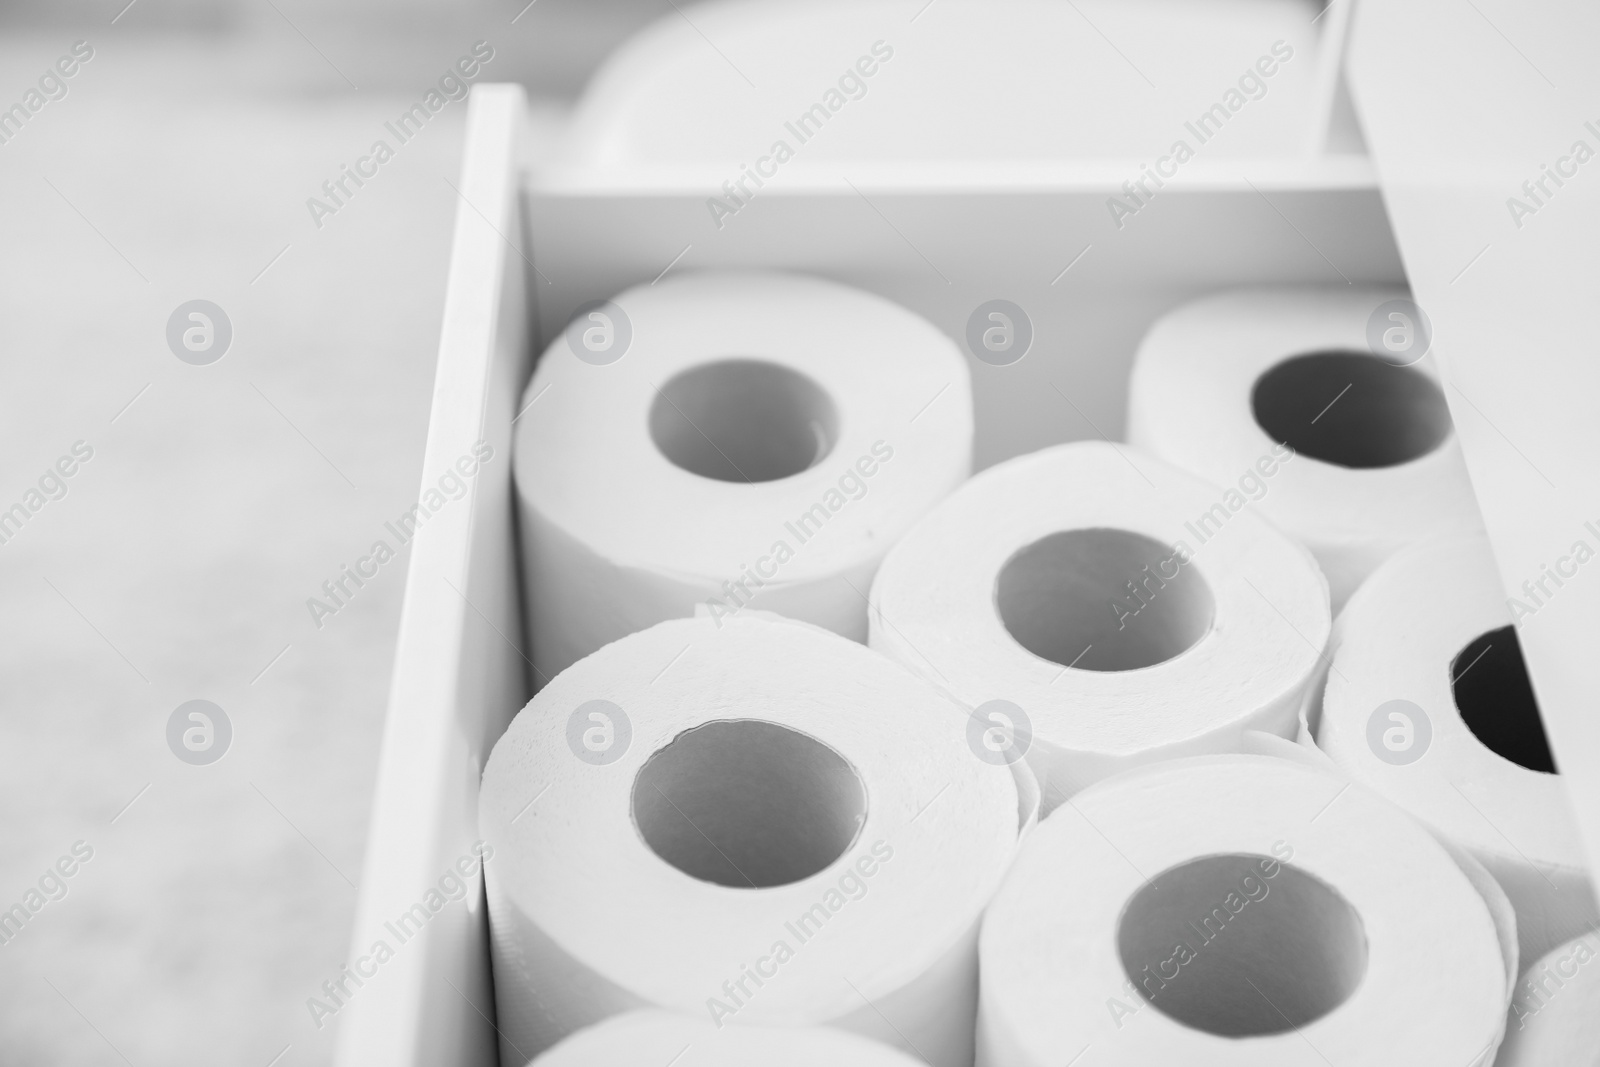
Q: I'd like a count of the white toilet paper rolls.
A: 8